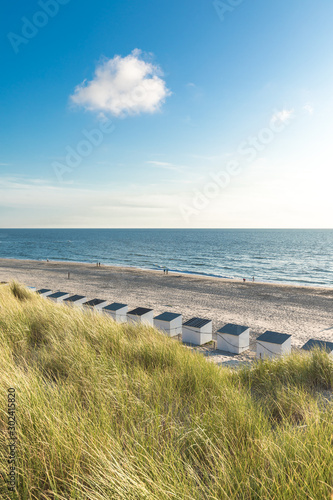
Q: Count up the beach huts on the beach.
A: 12